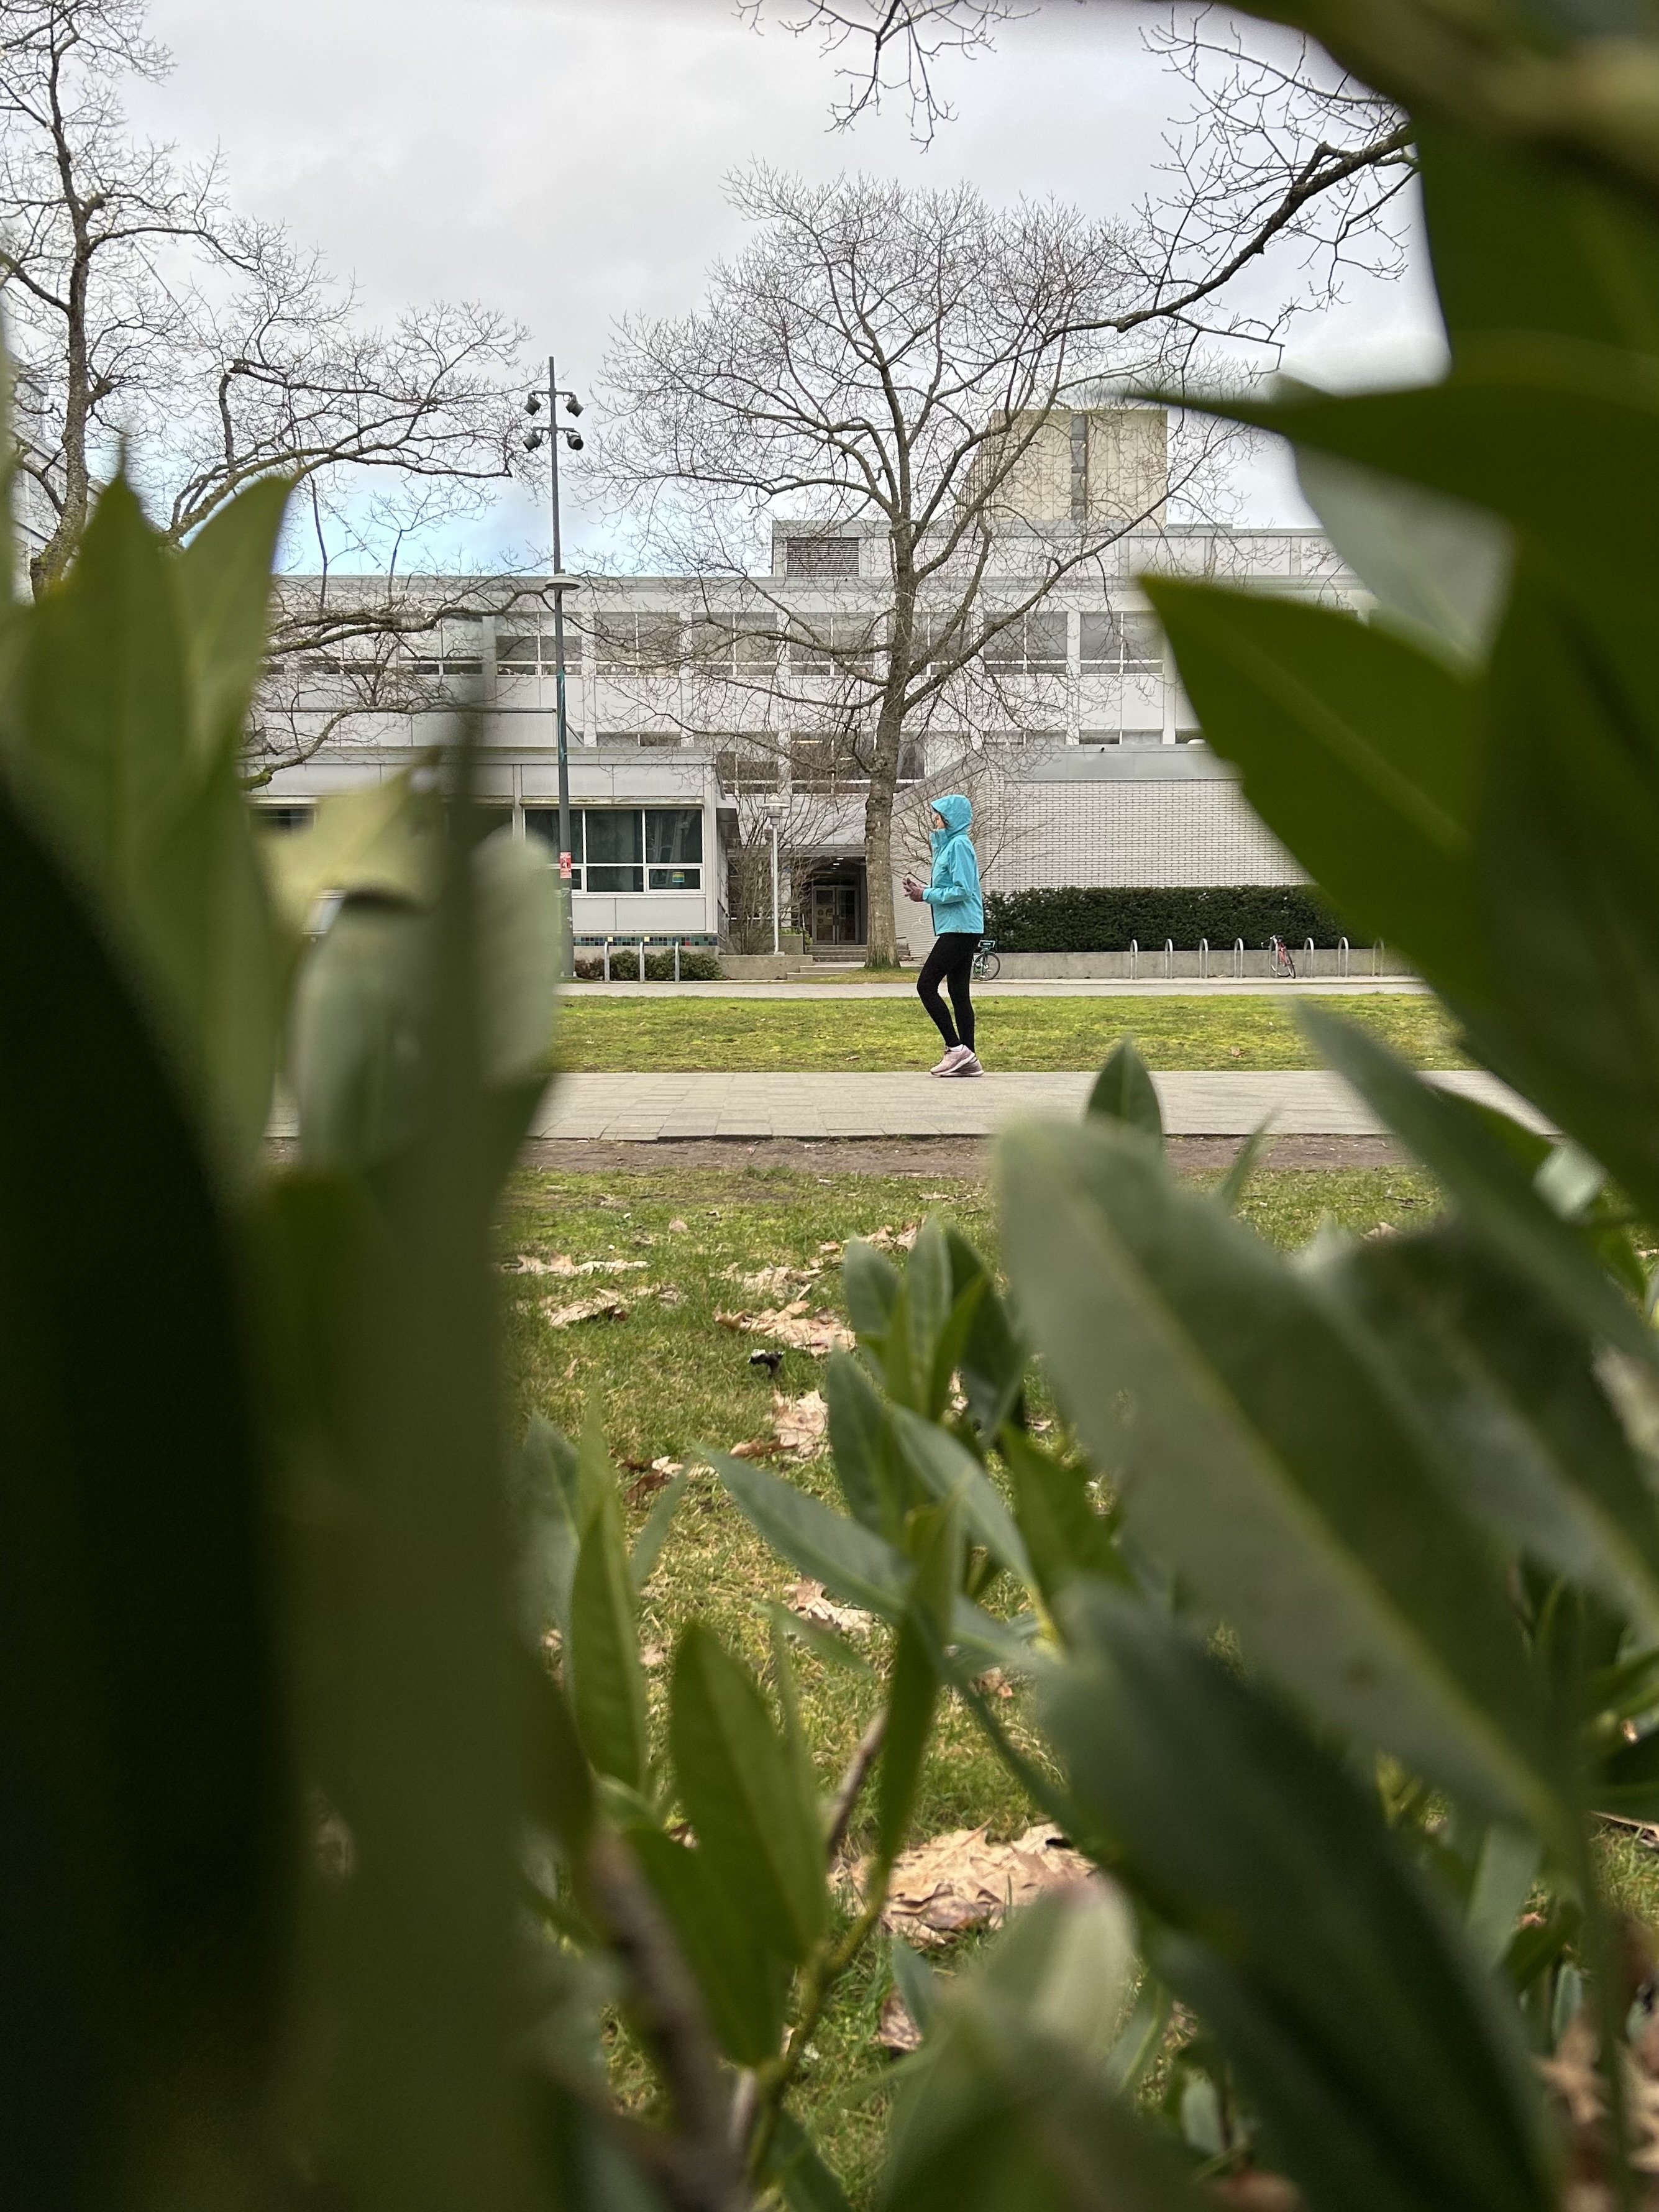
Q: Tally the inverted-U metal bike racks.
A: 11